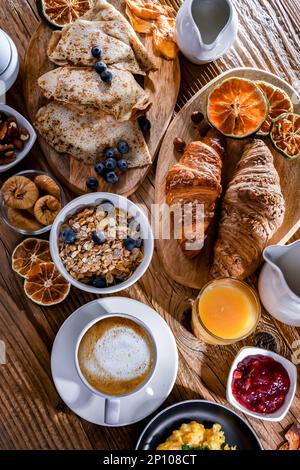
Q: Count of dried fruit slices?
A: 6